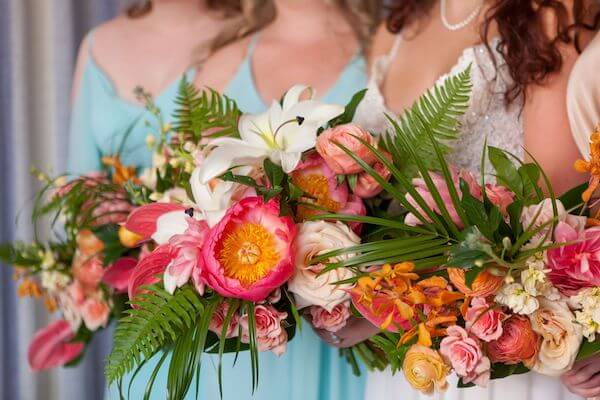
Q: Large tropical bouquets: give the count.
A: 3